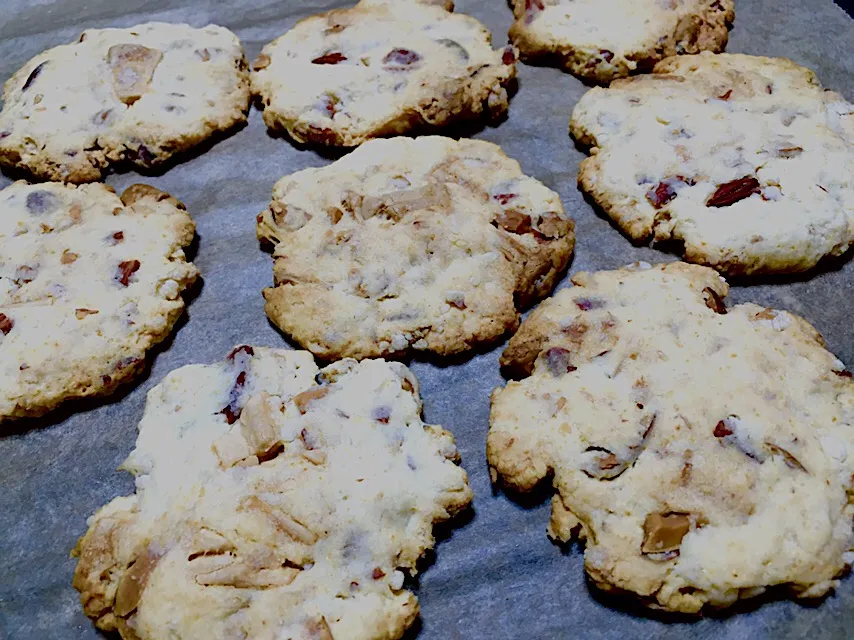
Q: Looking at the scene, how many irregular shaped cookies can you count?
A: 8